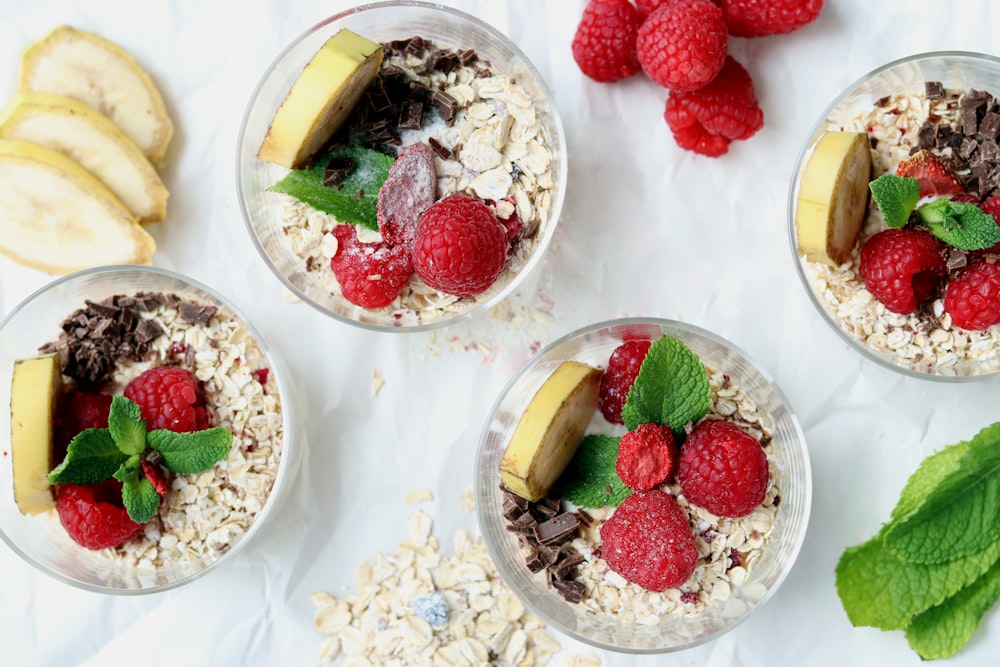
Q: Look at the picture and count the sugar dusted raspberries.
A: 2